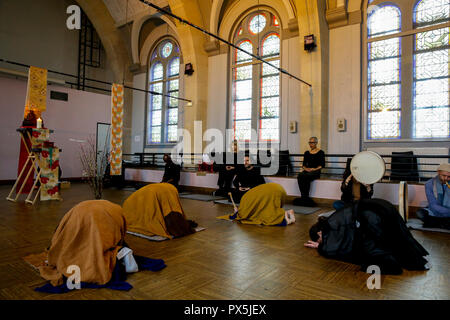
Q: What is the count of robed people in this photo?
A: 4